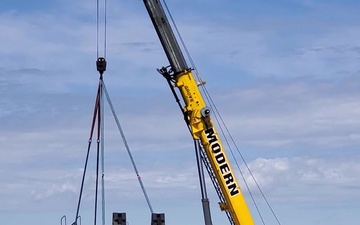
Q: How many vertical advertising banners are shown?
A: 0